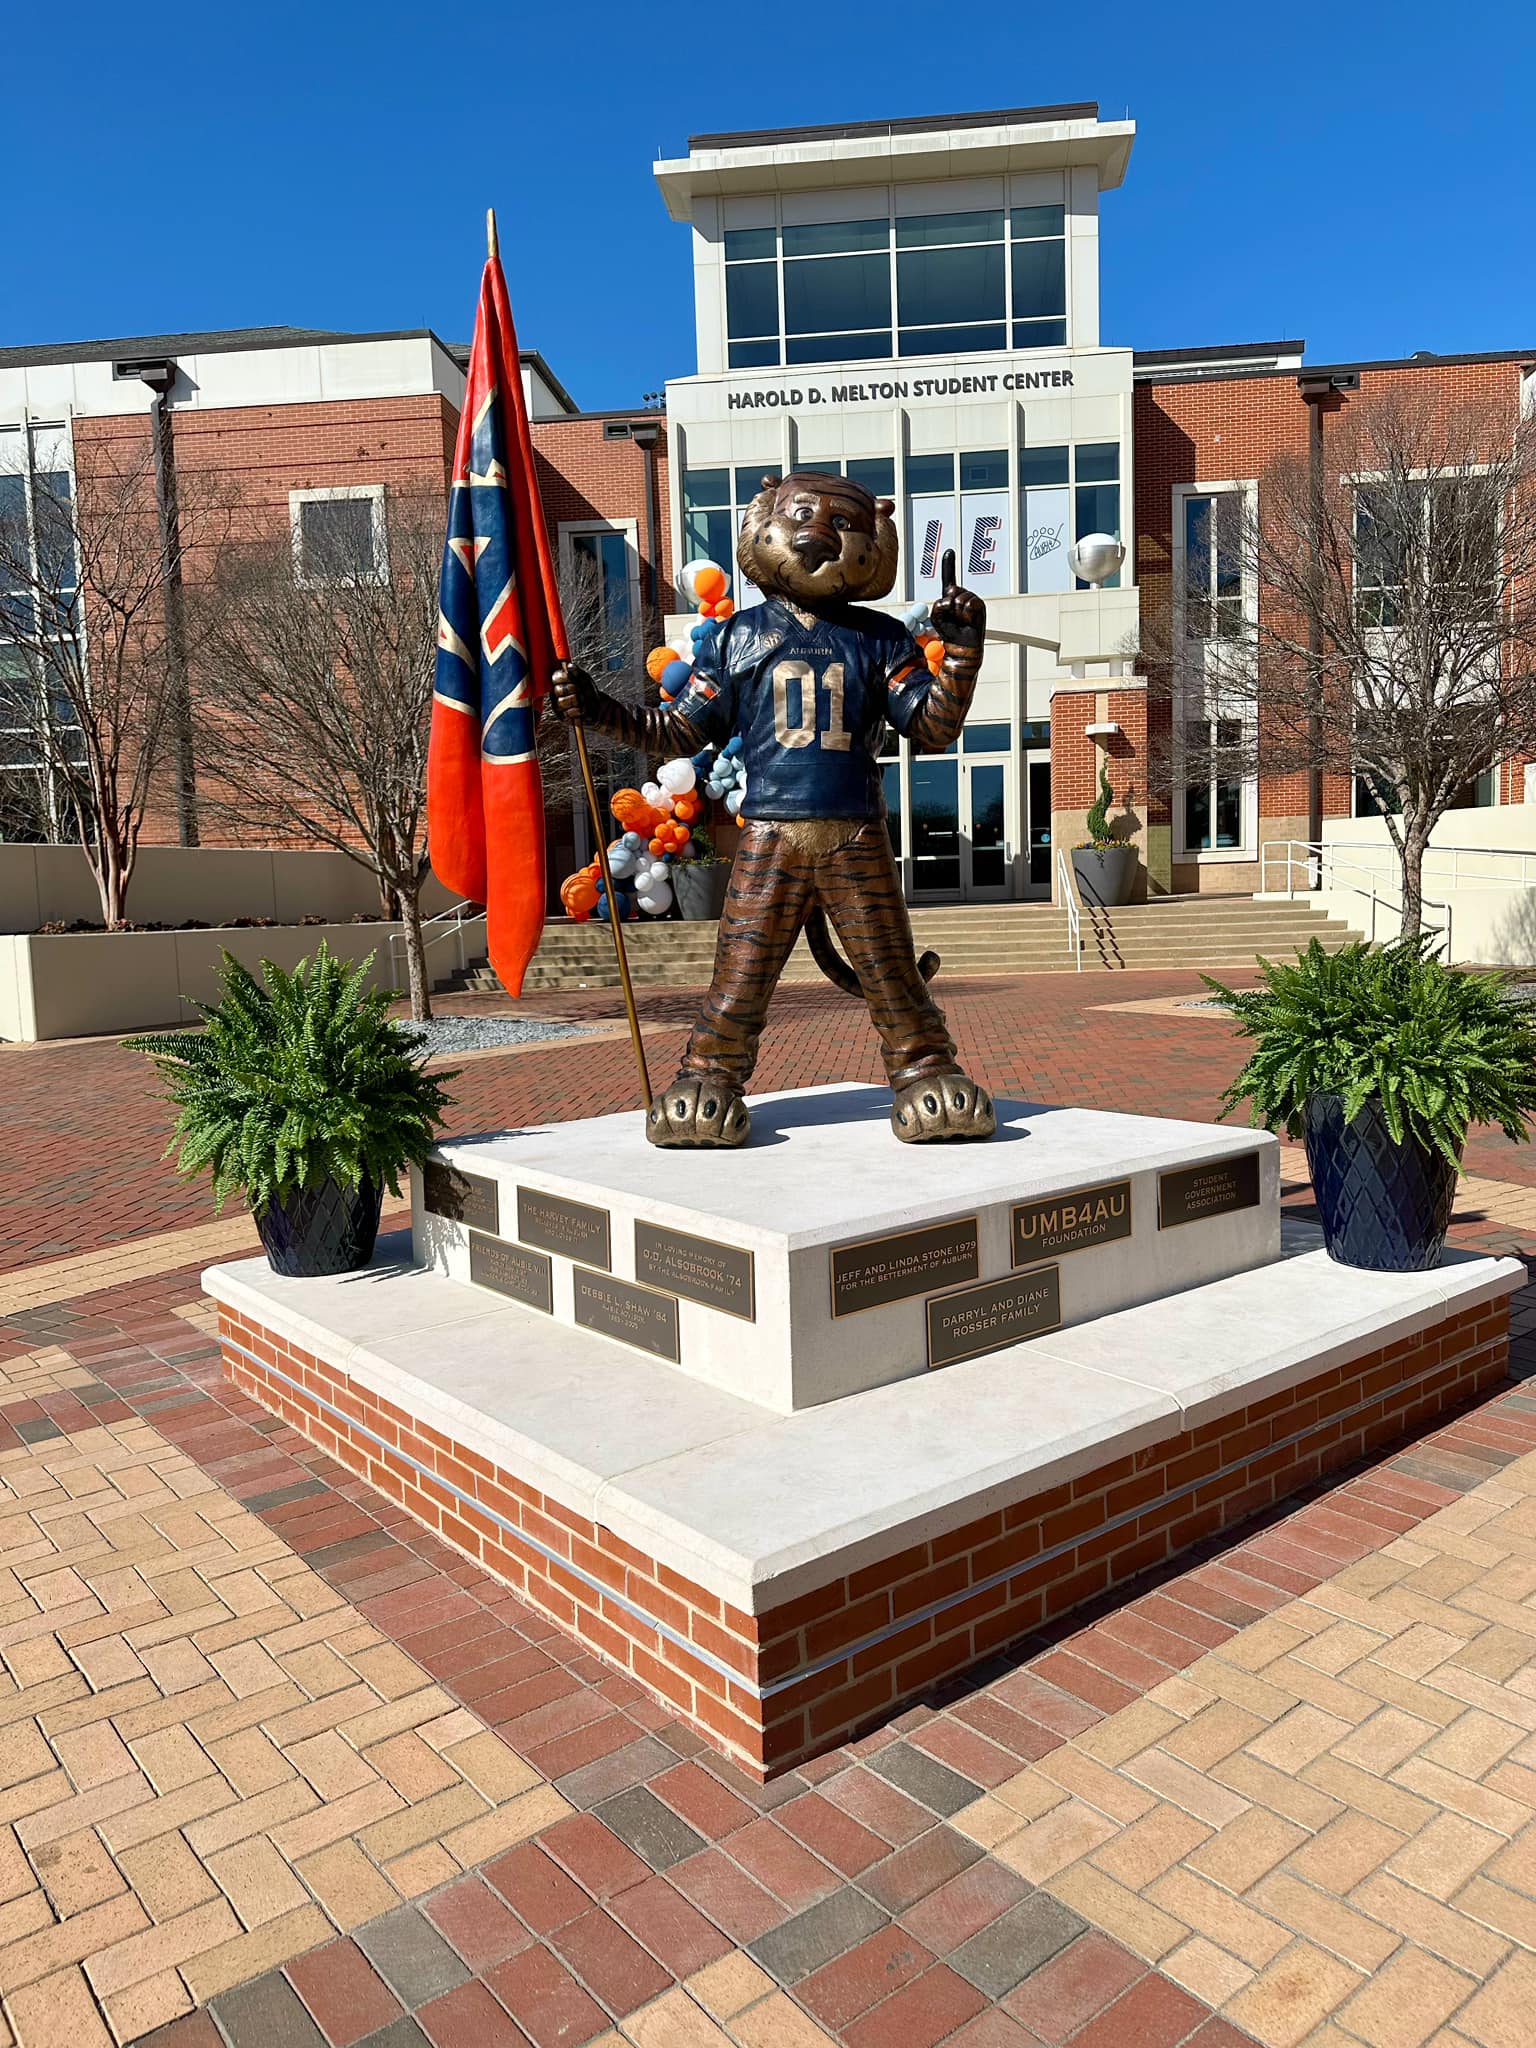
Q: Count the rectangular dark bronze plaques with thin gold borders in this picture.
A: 9